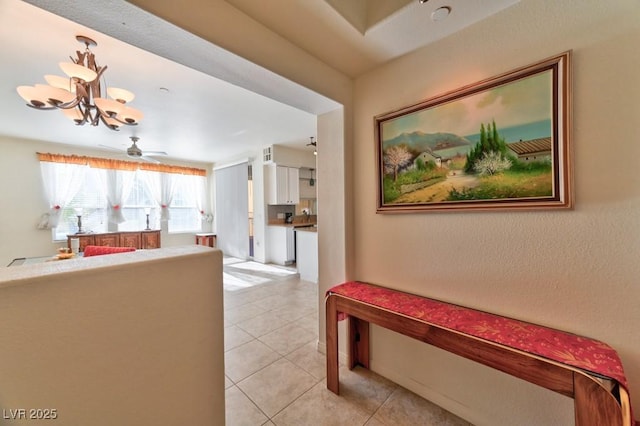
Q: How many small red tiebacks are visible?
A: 4